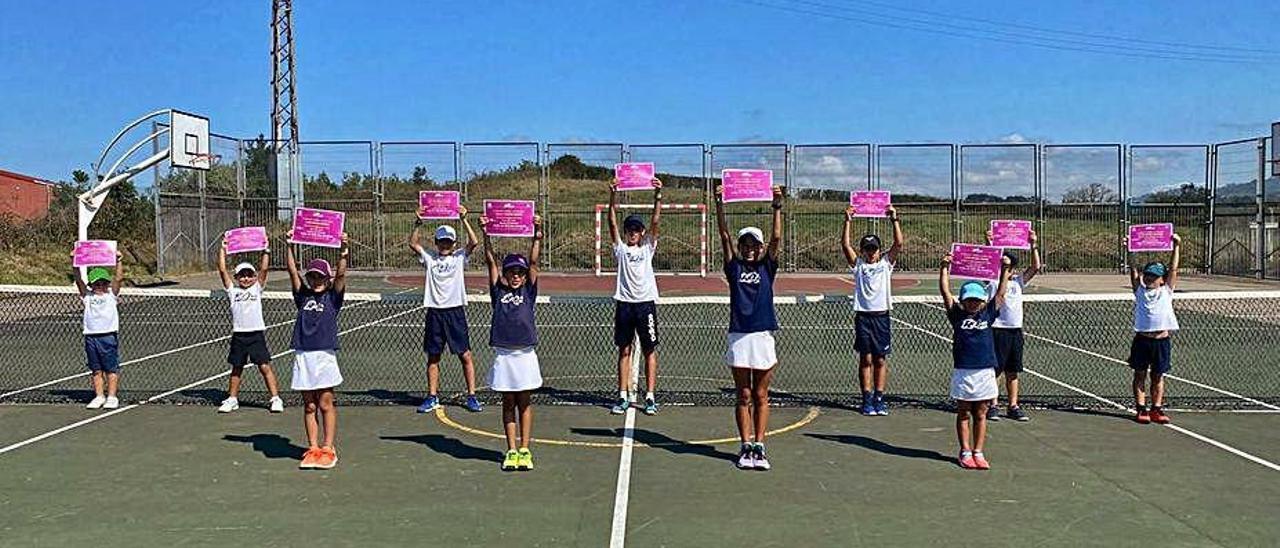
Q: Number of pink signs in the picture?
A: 11